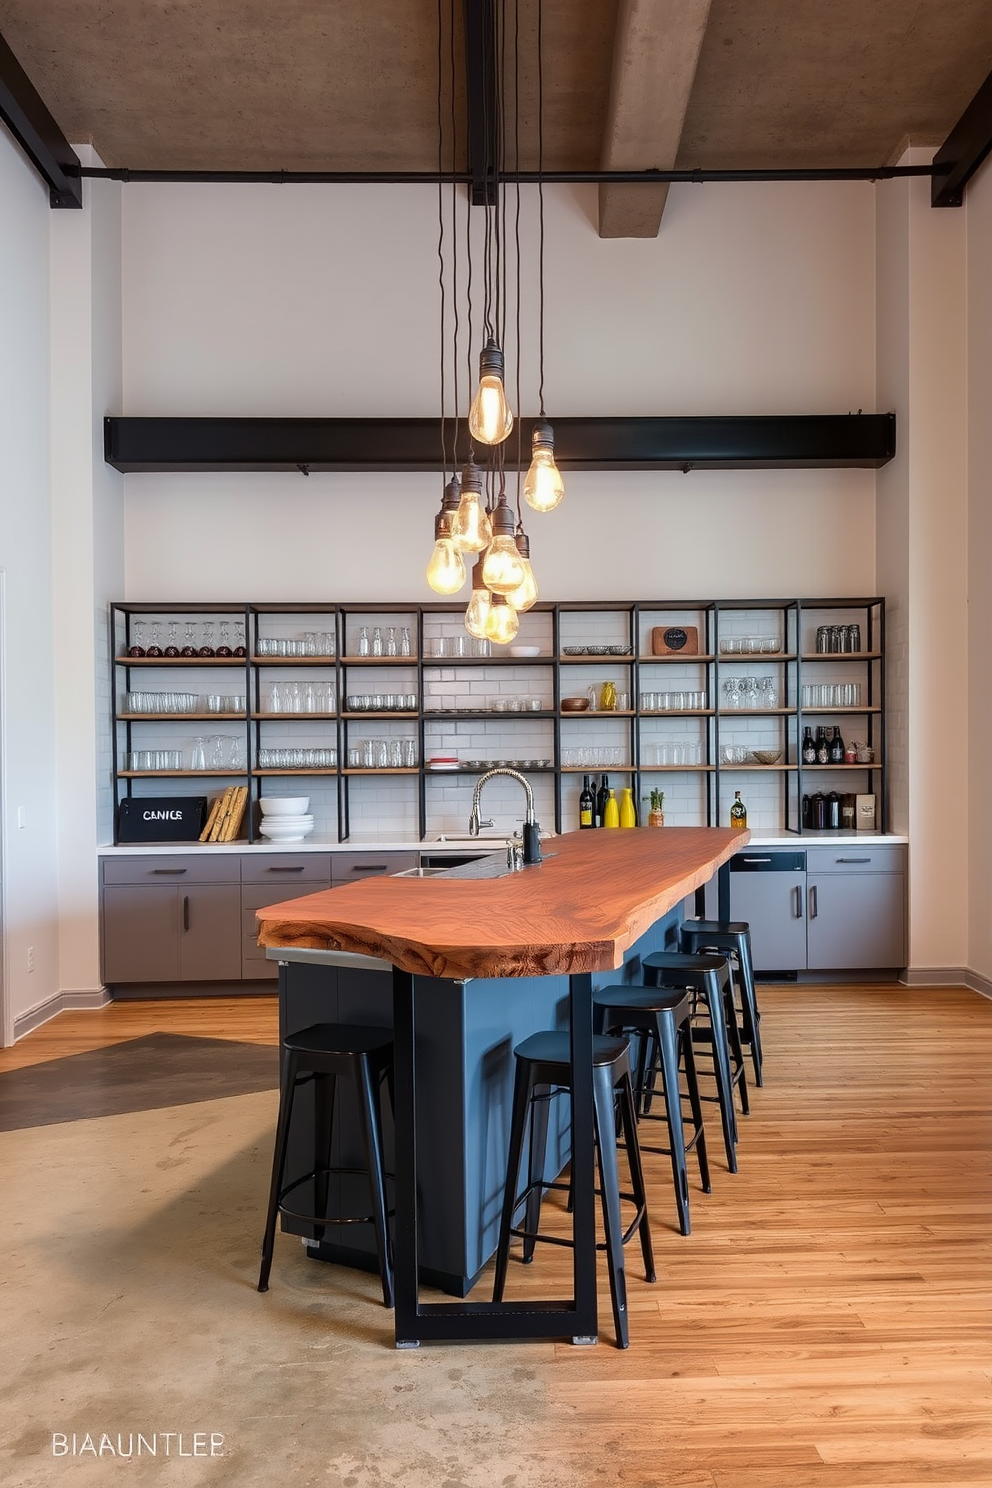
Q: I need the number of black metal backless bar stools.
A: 5